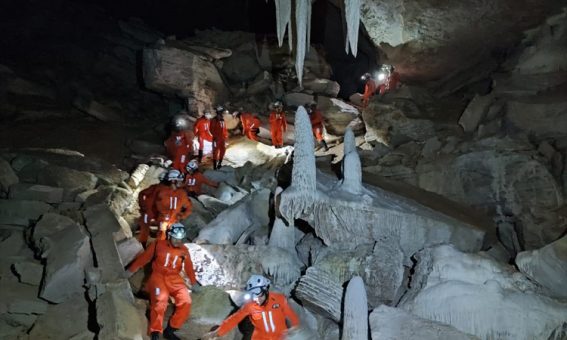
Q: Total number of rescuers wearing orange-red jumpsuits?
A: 13